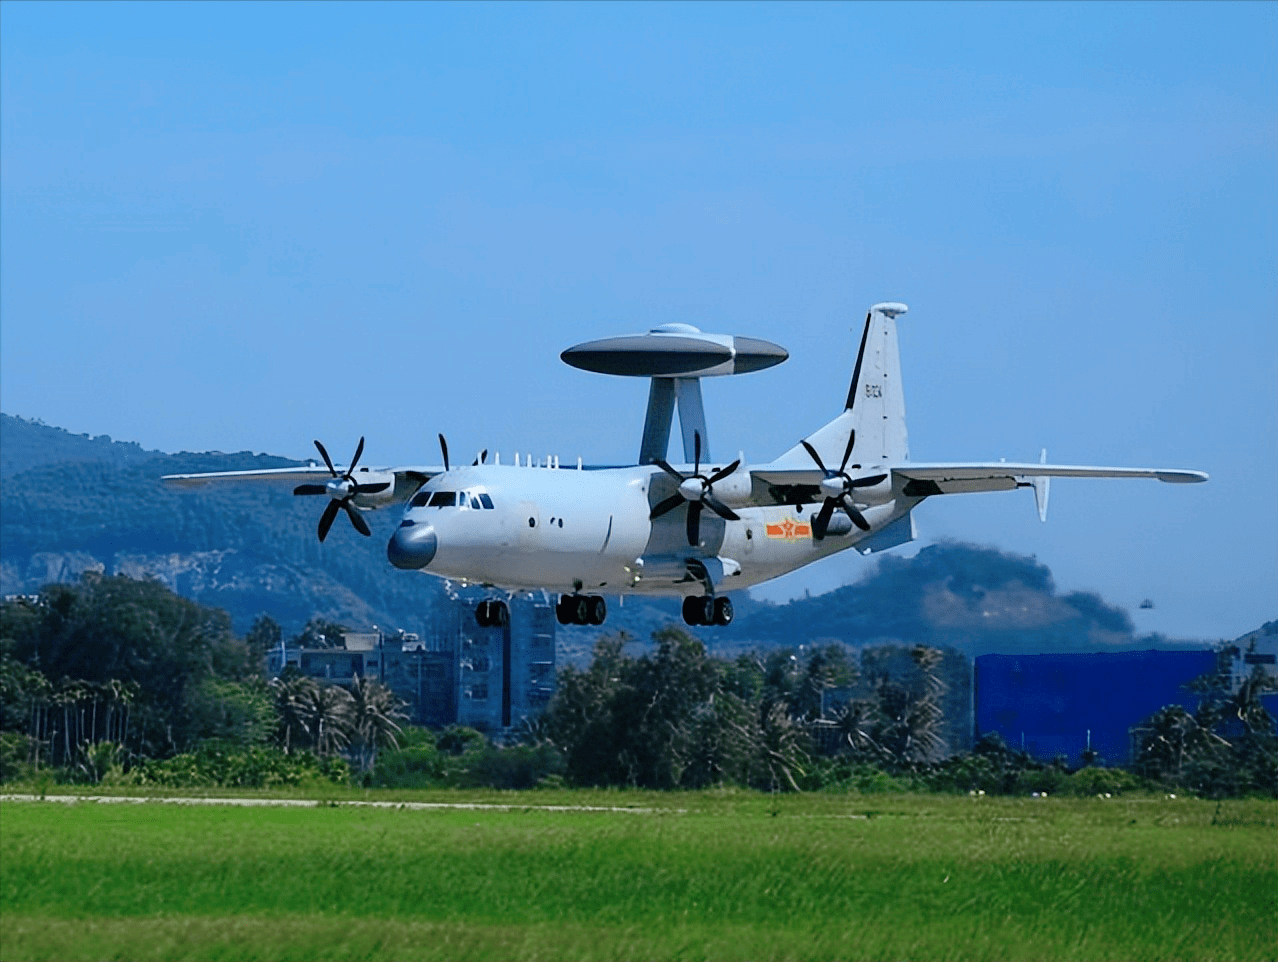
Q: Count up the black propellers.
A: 4